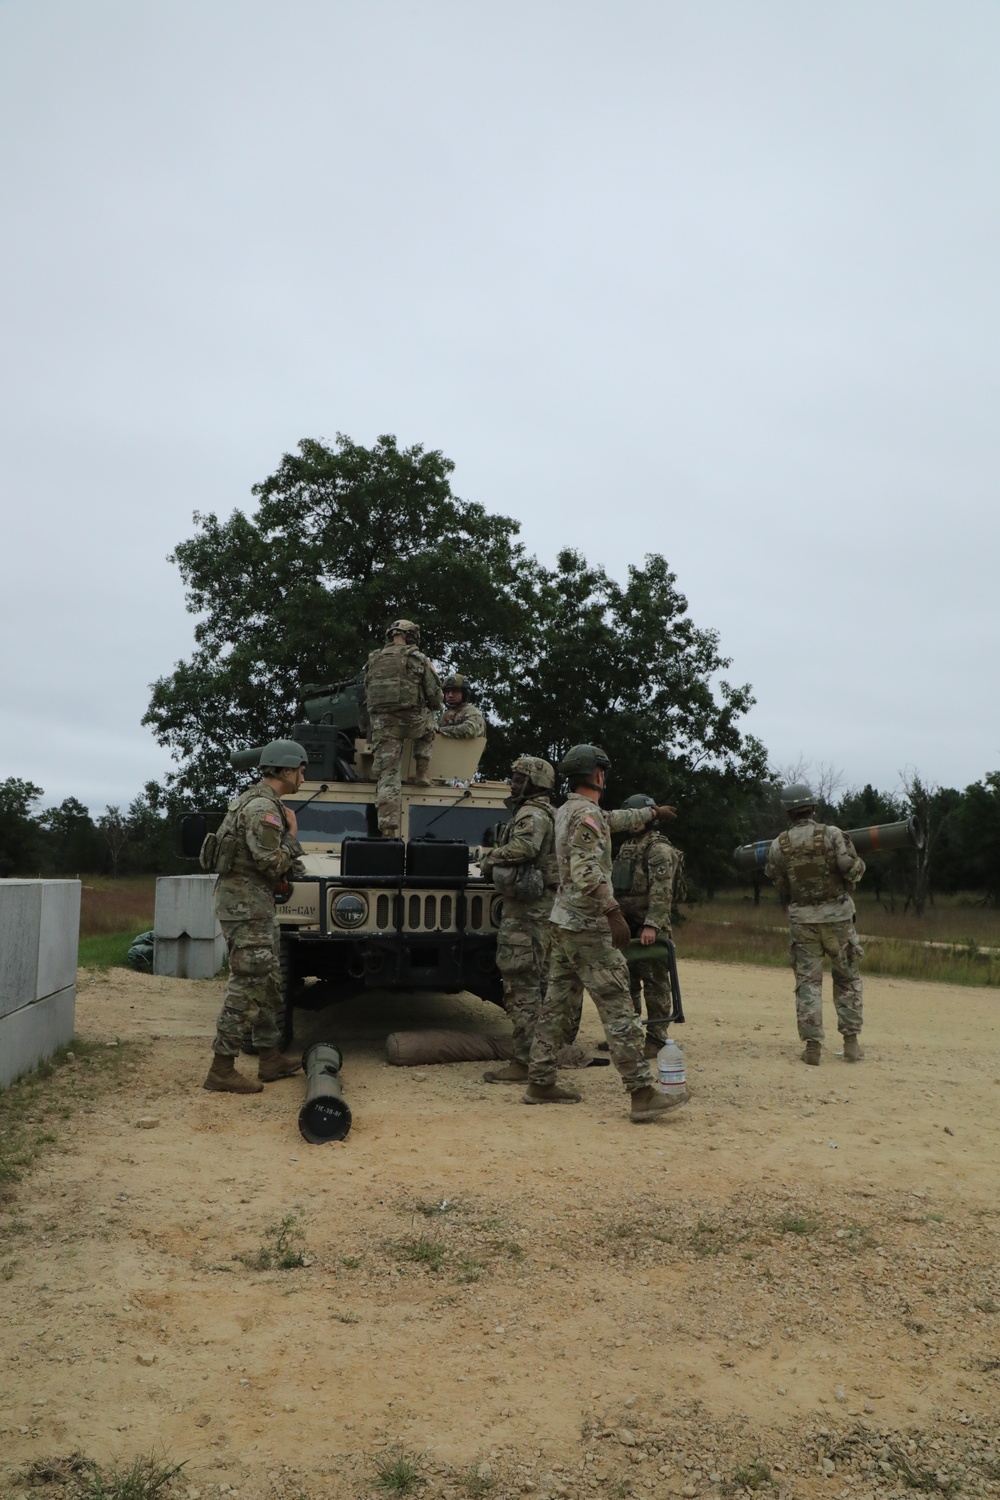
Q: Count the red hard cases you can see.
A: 0